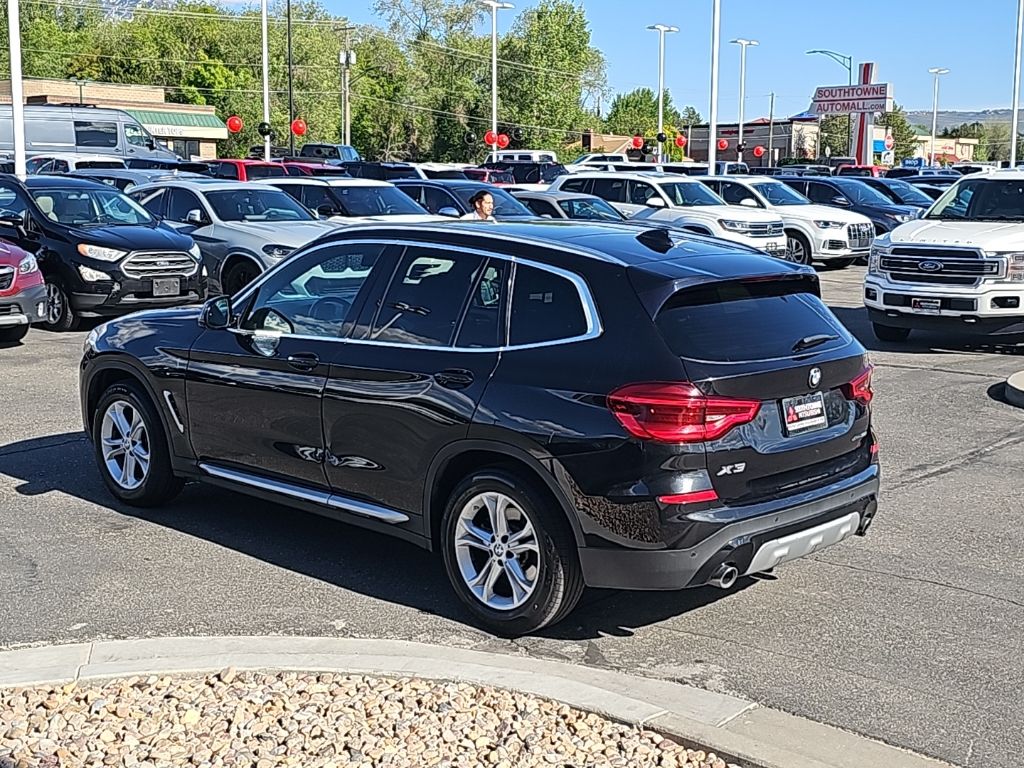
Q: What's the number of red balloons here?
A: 8